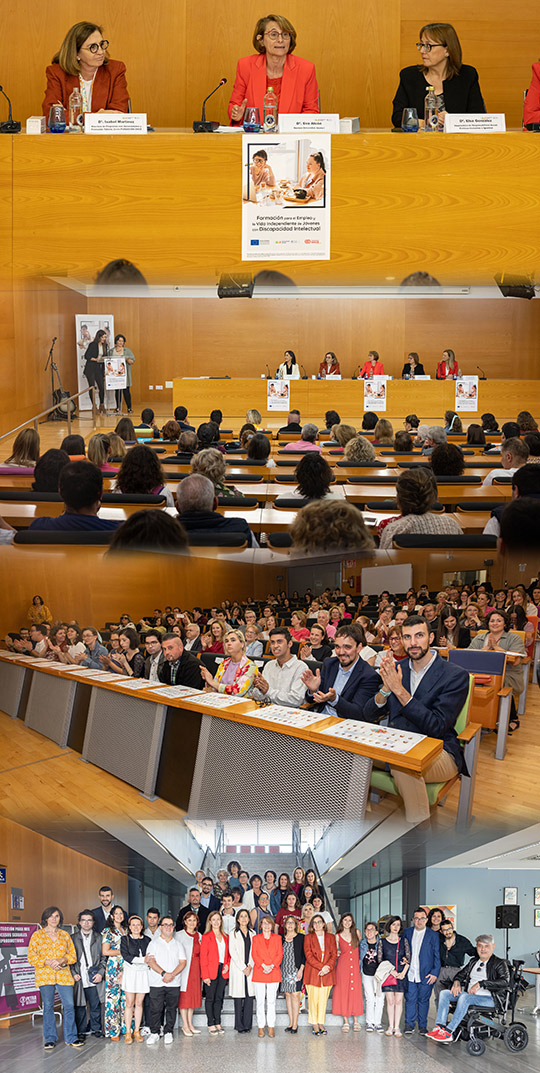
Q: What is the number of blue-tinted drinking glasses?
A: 3